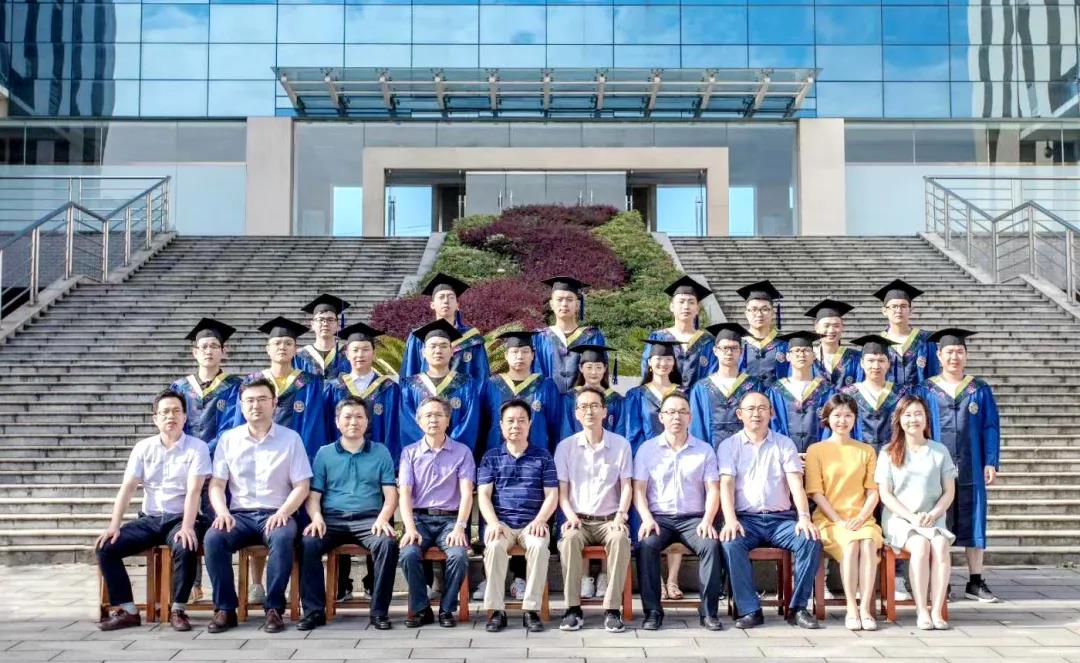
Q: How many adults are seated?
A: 10